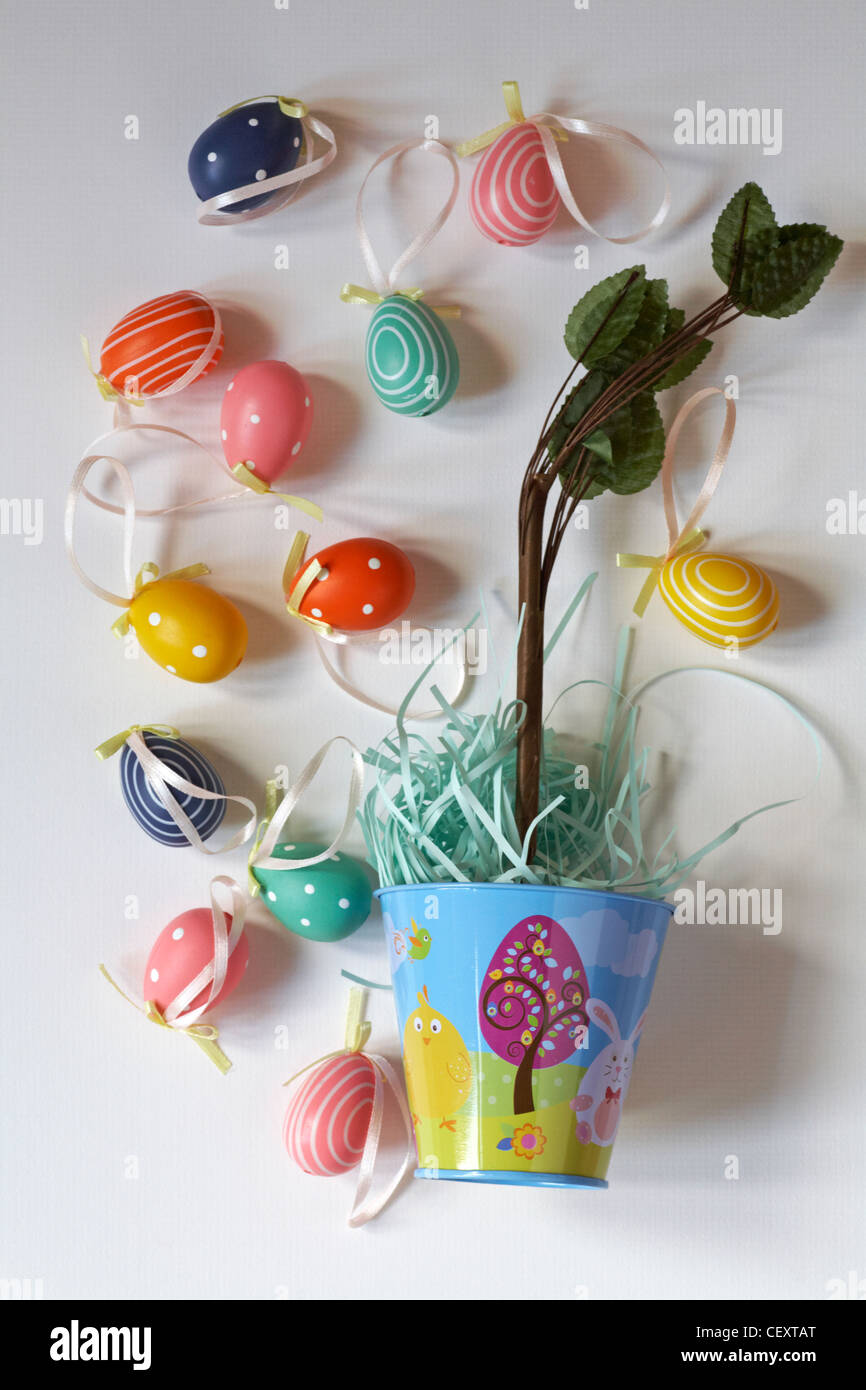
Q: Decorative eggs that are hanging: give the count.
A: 12